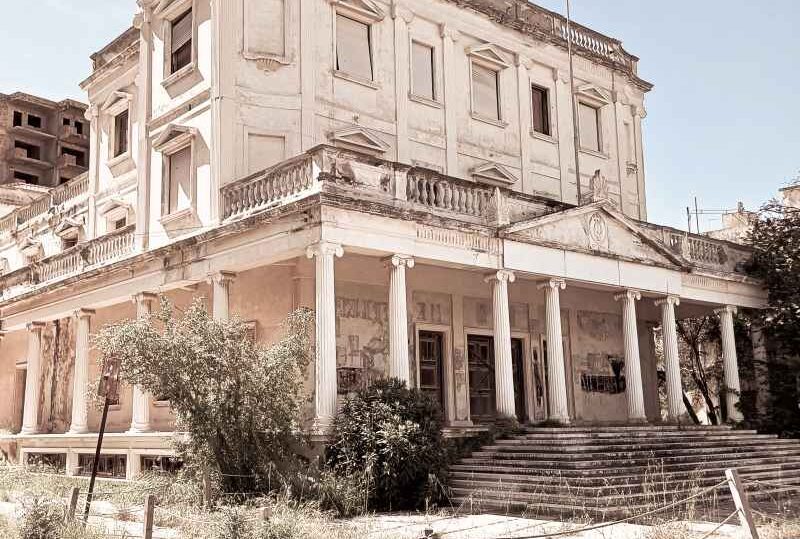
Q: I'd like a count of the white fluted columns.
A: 11